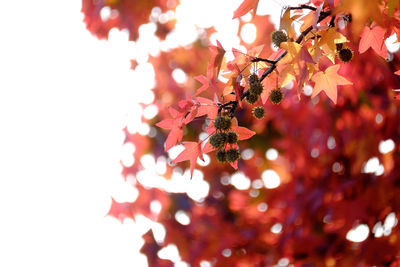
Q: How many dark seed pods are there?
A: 12